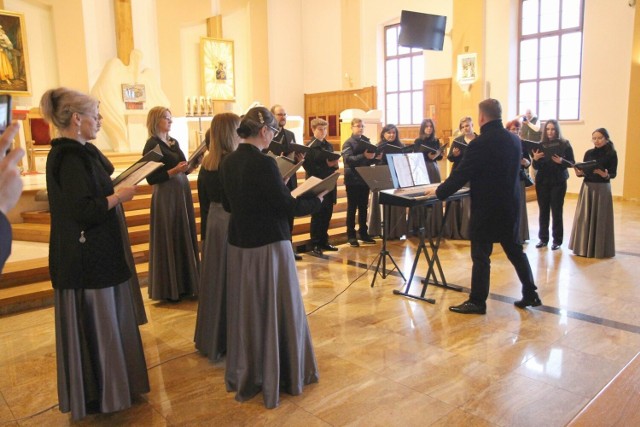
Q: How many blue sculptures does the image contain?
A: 0